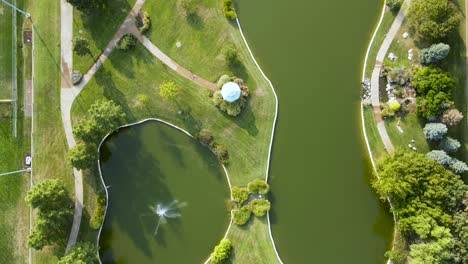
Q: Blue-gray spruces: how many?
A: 5